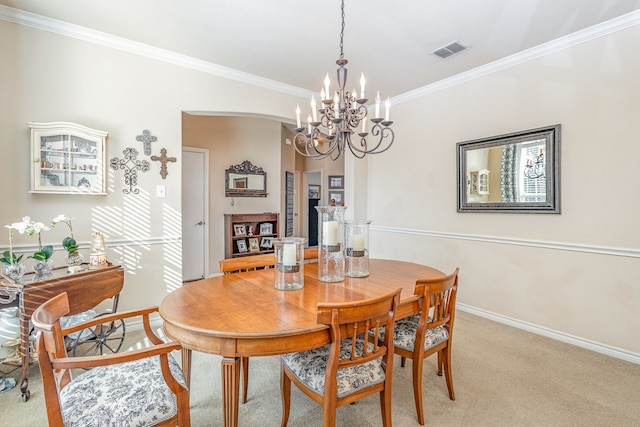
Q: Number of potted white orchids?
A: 3